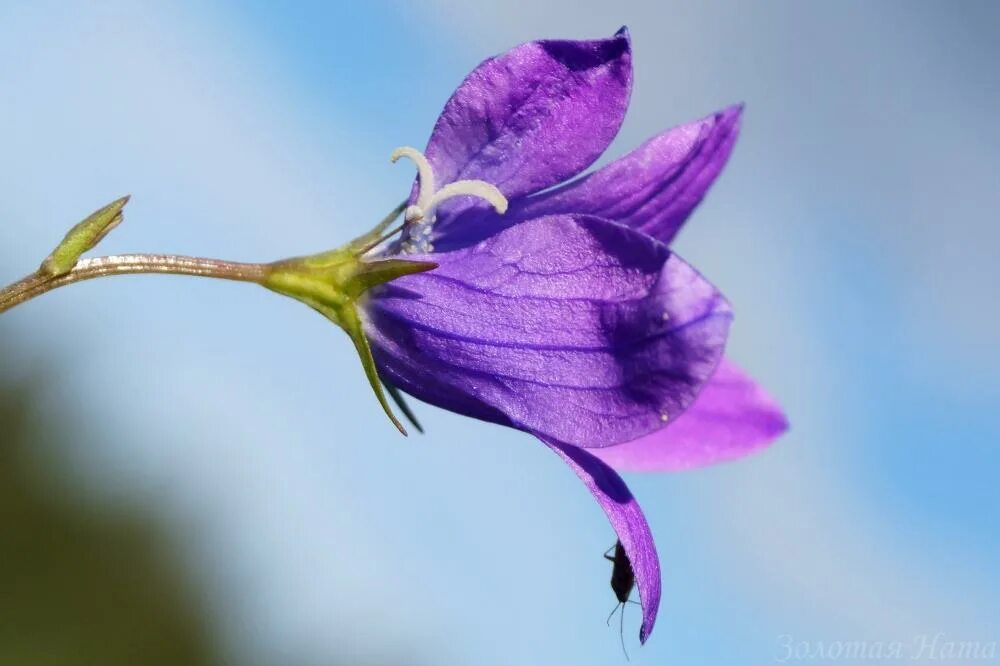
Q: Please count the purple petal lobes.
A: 5